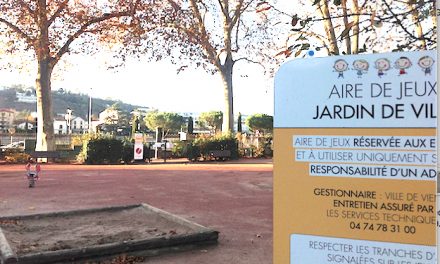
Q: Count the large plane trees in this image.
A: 2